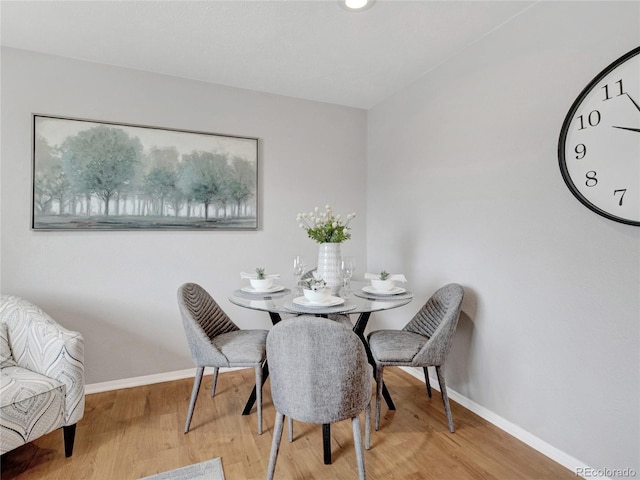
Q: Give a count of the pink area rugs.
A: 0